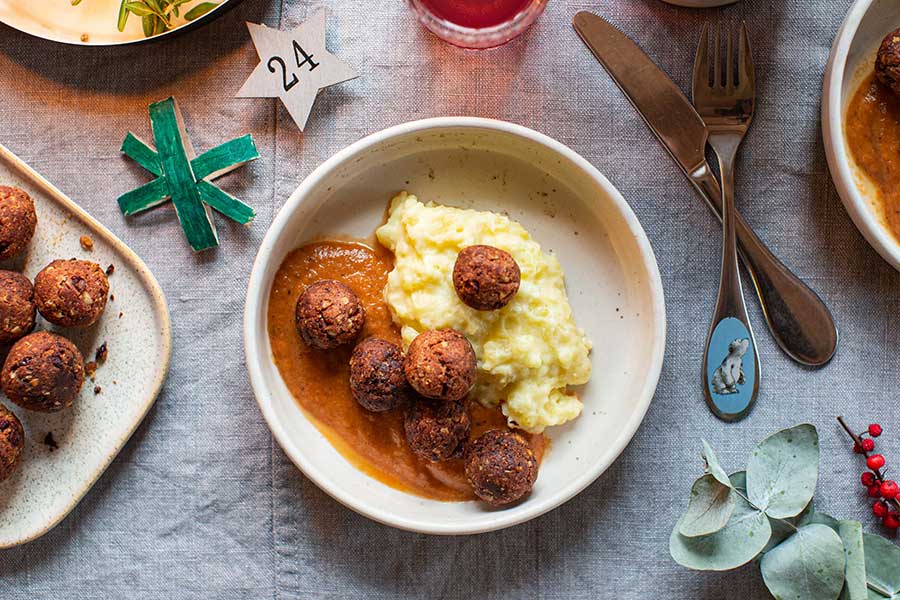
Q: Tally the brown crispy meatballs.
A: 12